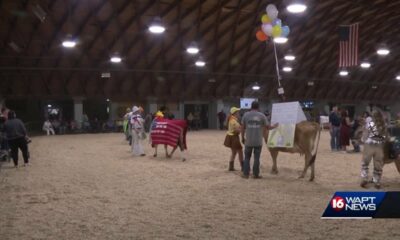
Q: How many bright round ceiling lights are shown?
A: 14